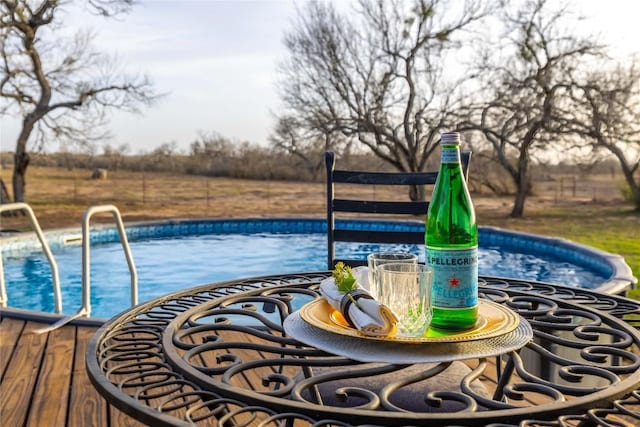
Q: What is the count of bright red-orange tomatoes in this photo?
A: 0